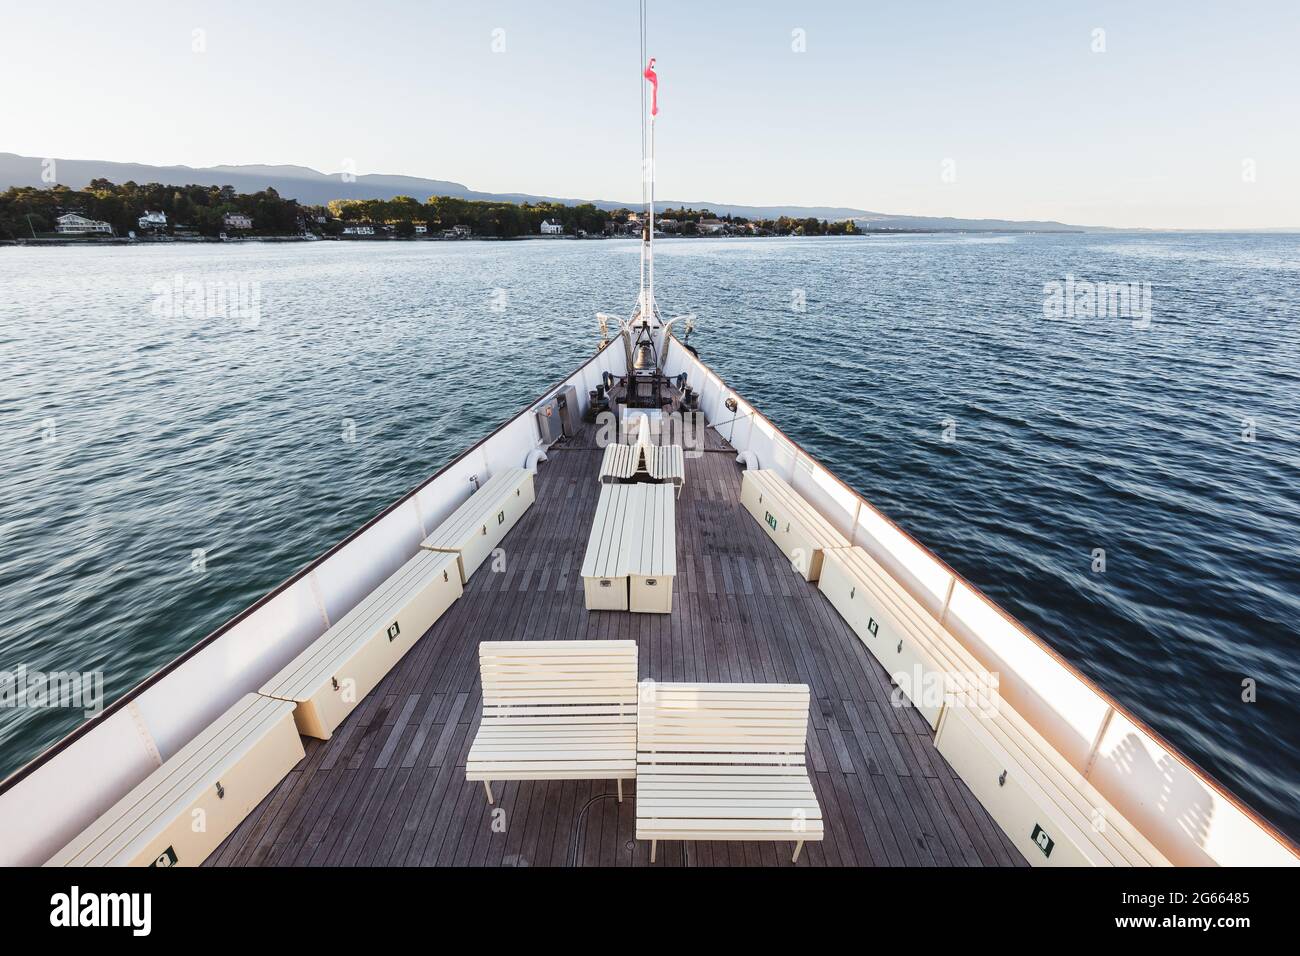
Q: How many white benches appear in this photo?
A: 12